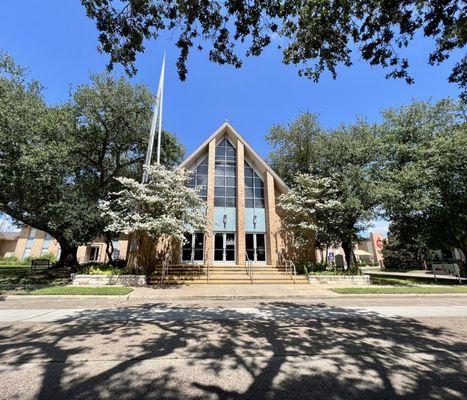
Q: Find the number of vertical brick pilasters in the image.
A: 4